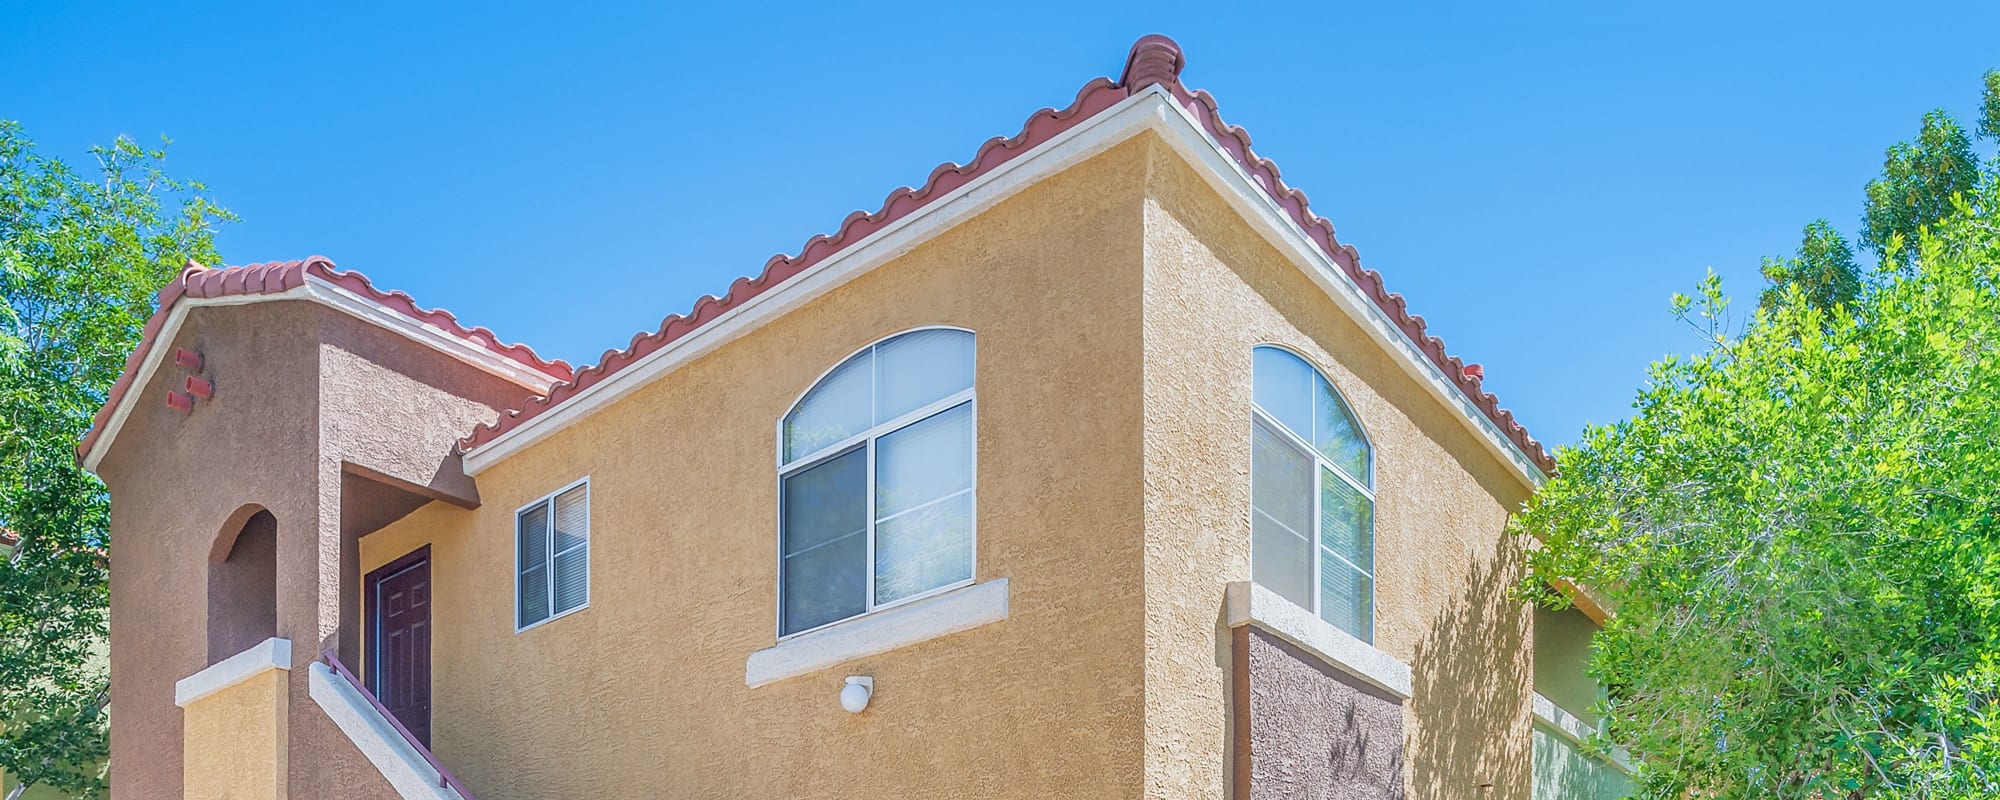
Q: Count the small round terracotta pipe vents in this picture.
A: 3